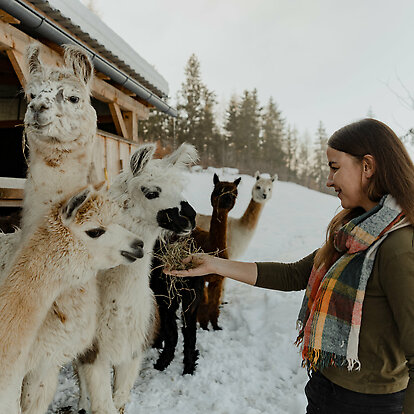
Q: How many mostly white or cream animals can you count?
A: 4